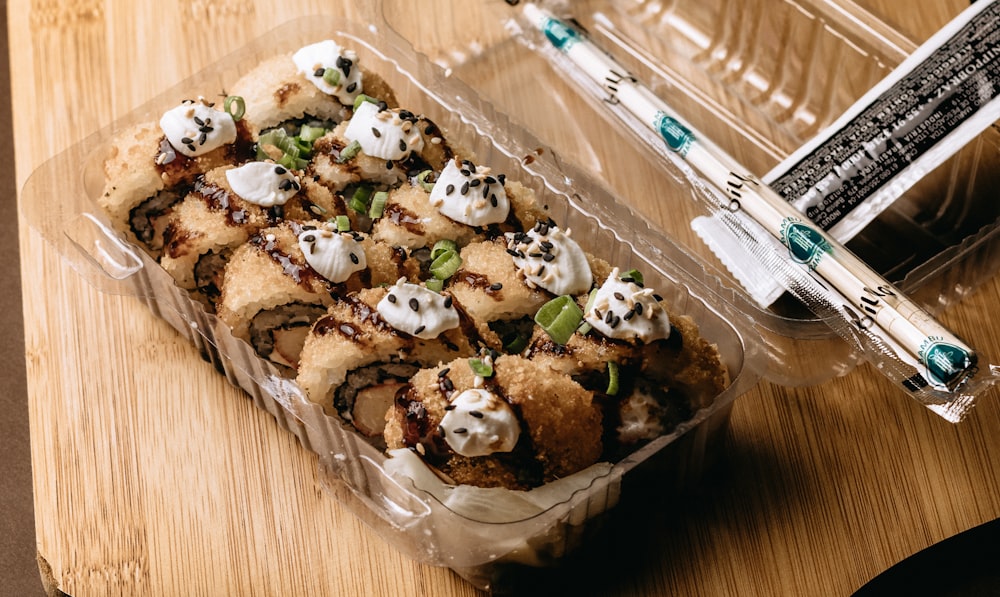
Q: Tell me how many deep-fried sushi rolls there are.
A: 10